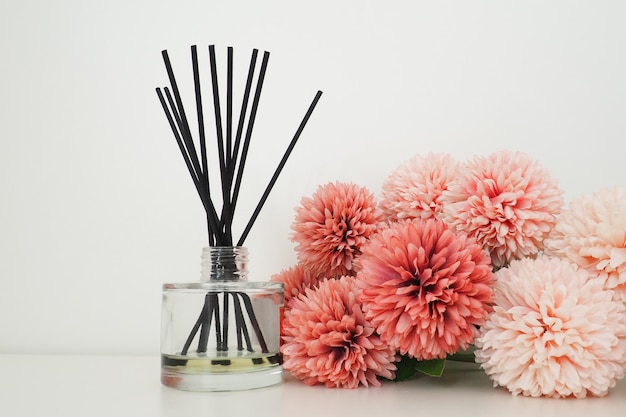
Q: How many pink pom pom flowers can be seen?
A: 8